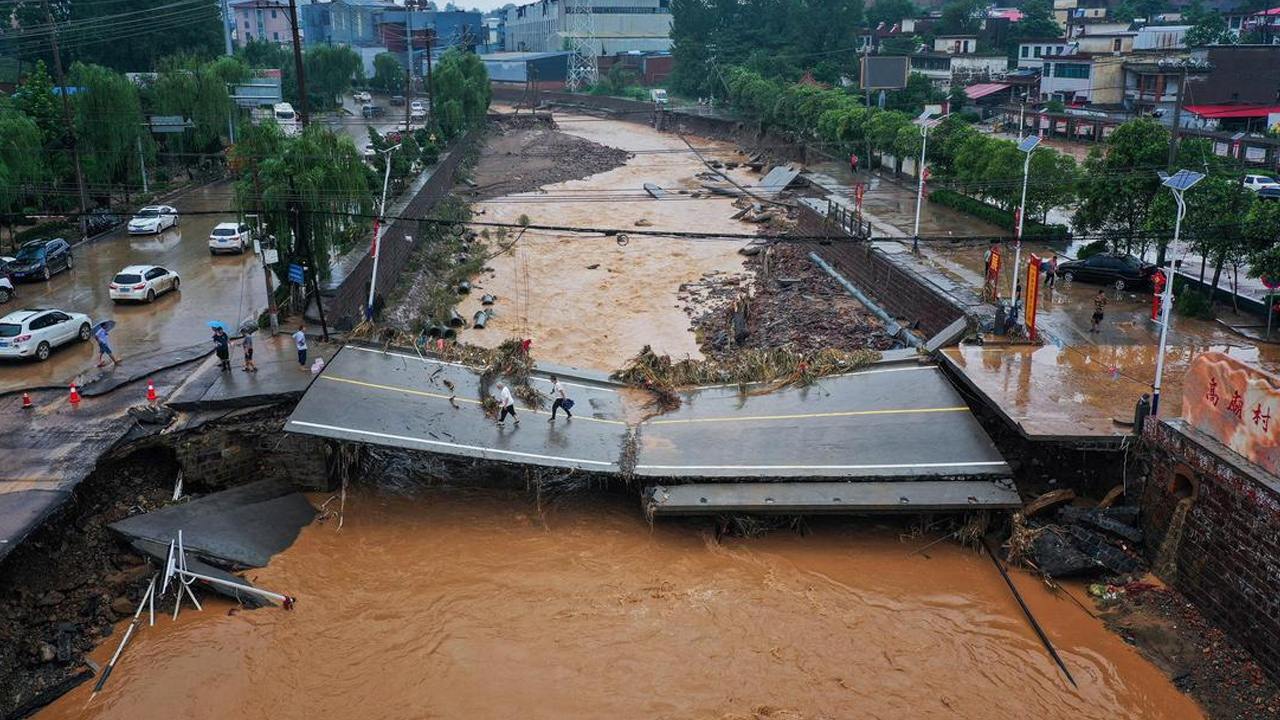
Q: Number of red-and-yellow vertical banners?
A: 2